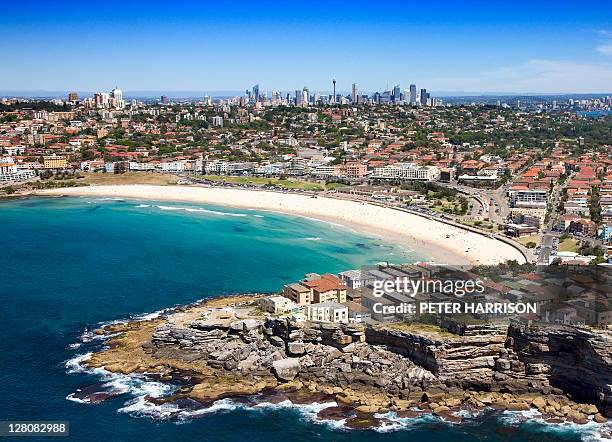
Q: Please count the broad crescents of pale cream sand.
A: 1